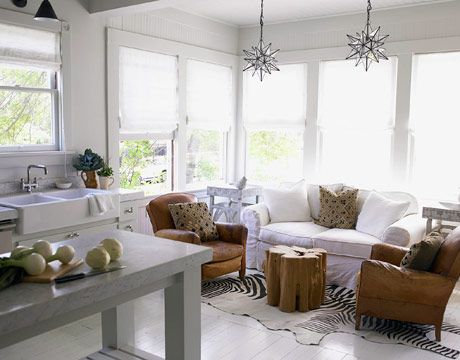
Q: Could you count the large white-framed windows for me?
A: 6